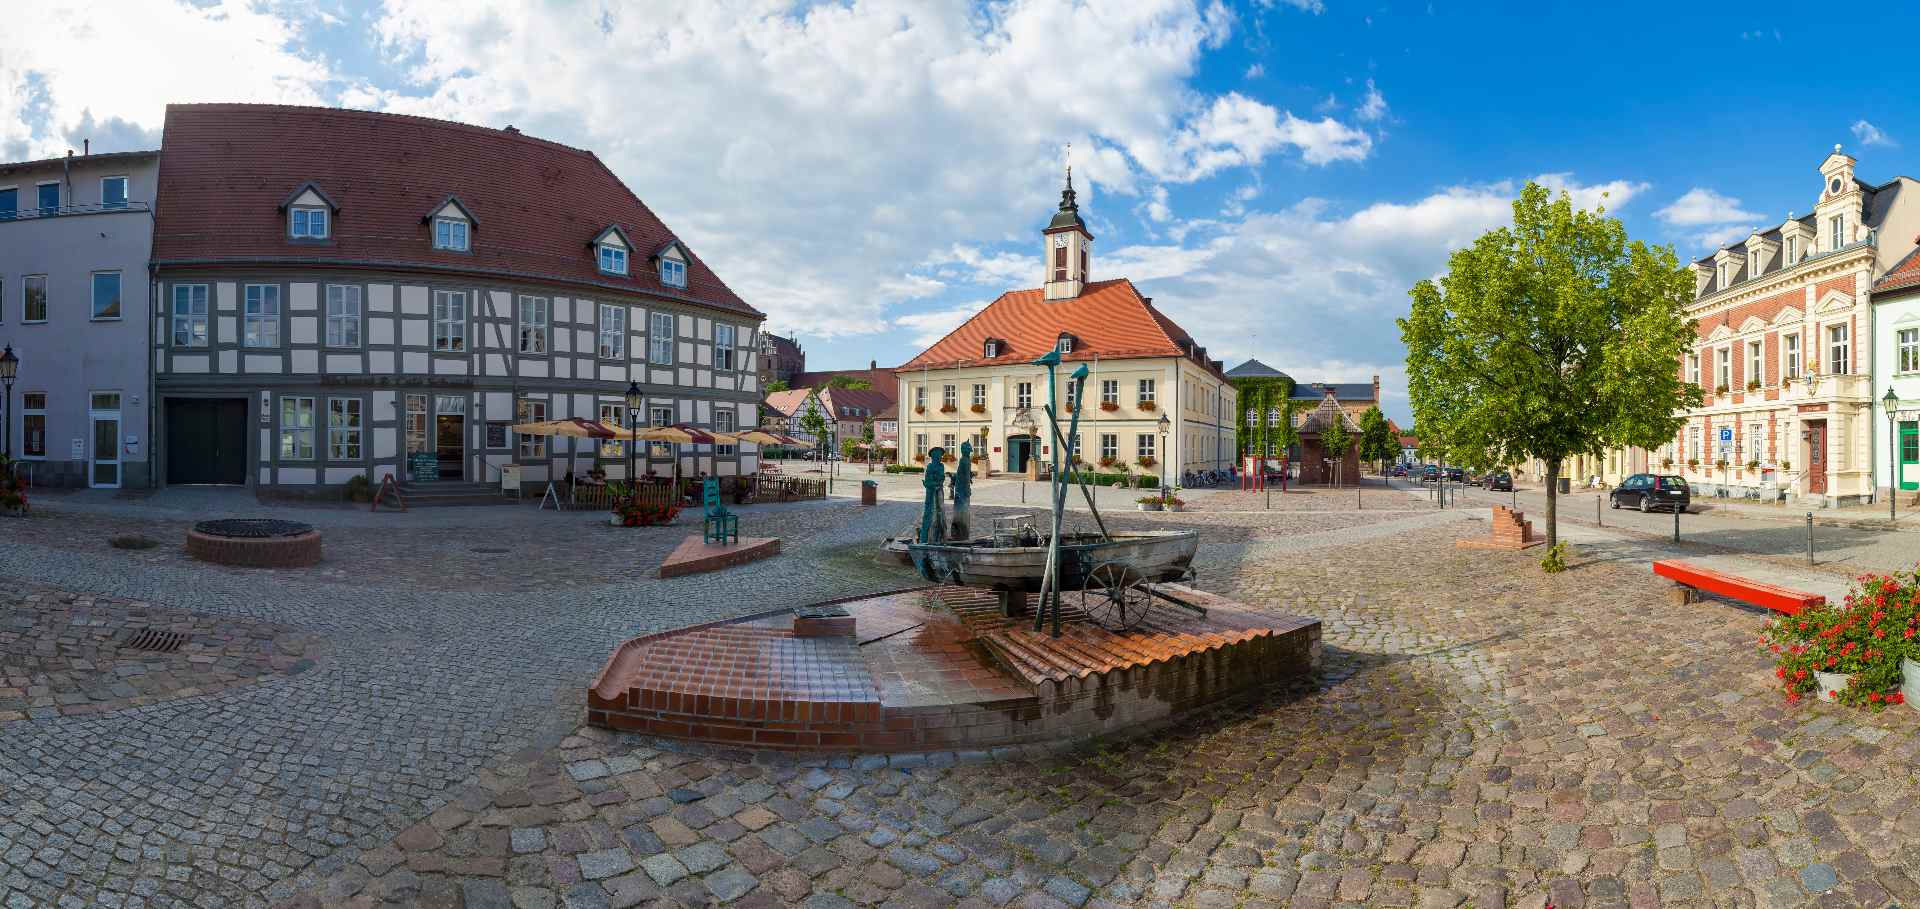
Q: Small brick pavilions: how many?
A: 1